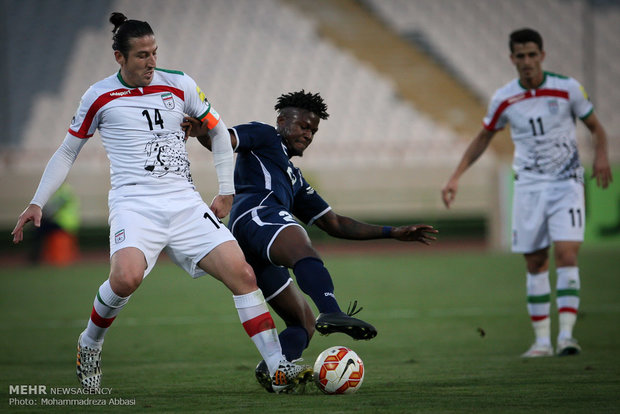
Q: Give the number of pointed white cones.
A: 0